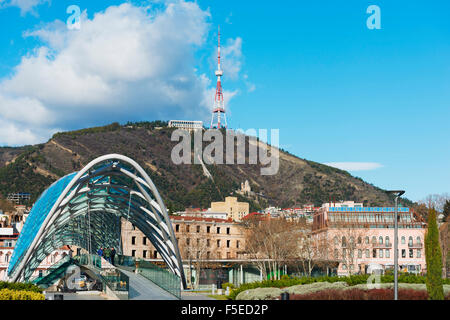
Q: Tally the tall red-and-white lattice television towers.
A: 1